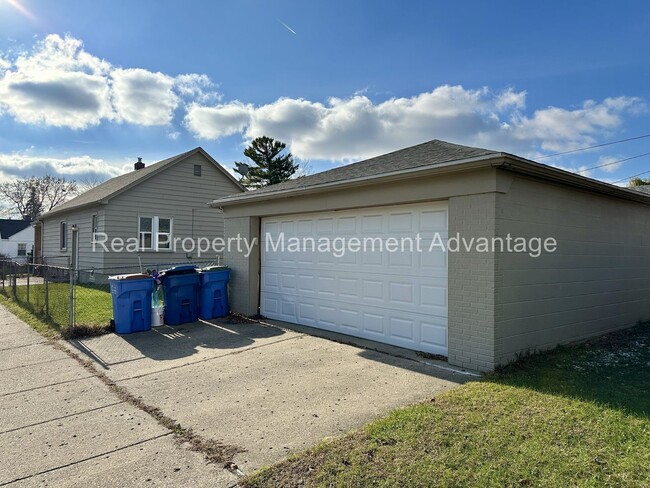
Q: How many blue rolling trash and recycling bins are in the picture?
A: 3